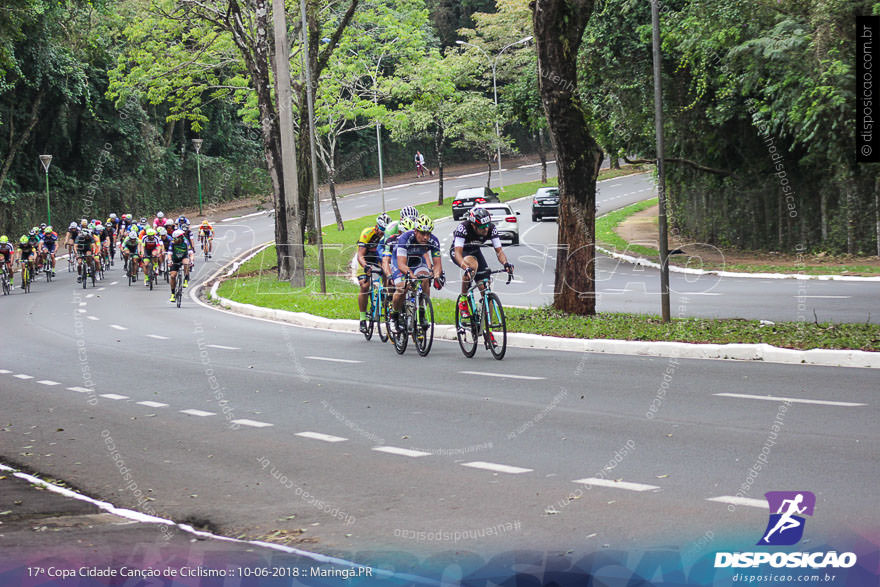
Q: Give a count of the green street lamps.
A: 2